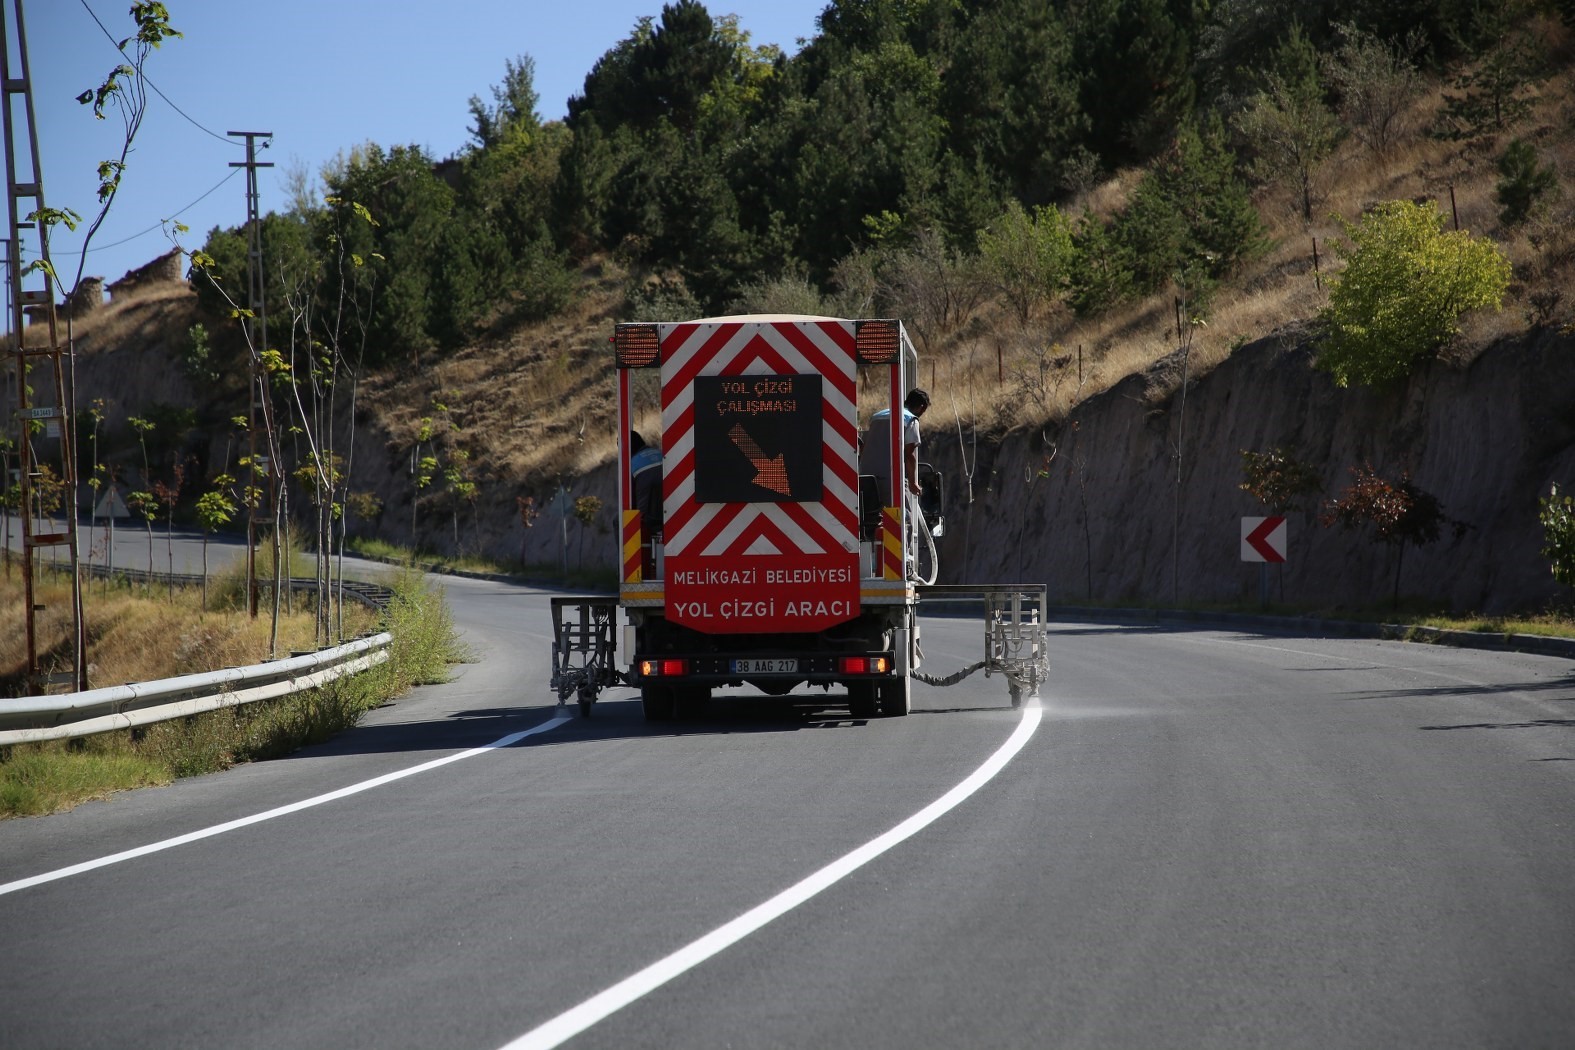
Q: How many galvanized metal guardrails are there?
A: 1